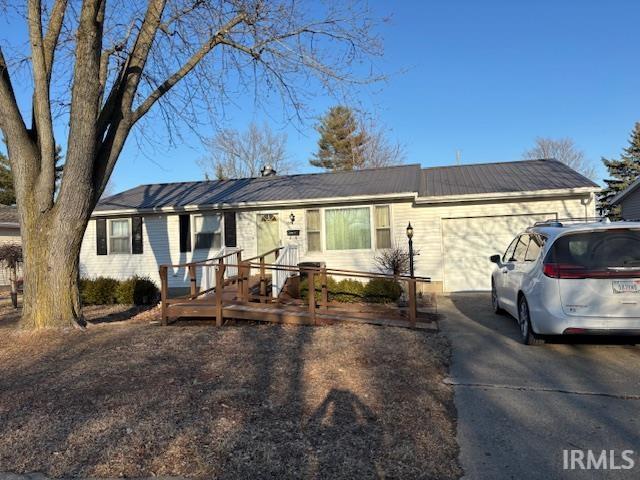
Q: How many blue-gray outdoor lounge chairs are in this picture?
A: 0